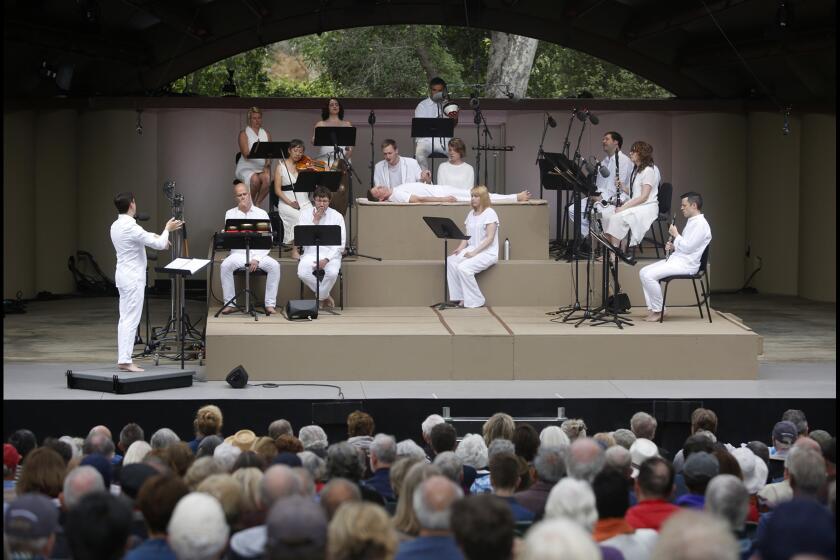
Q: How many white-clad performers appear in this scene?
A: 14